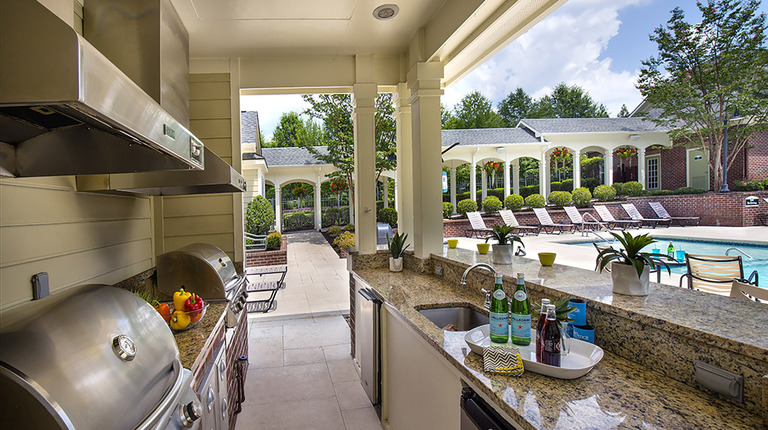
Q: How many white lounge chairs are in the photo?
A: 7